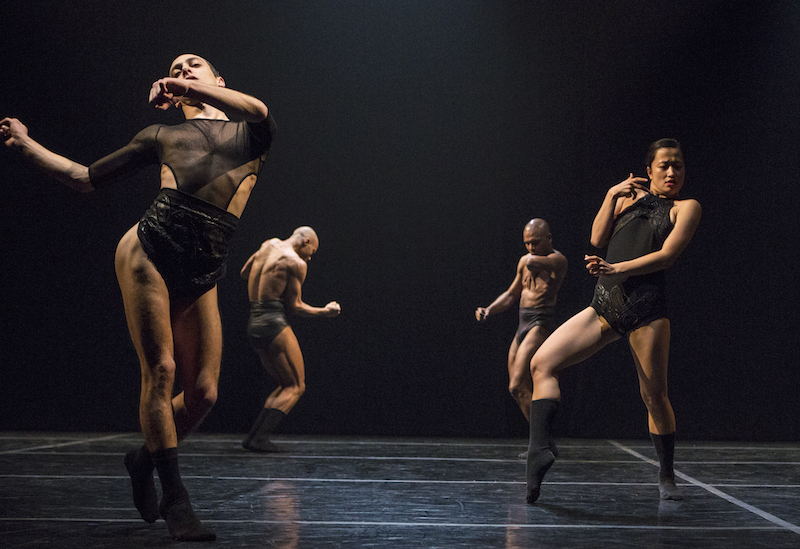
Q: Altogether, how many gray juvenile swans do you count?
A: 0